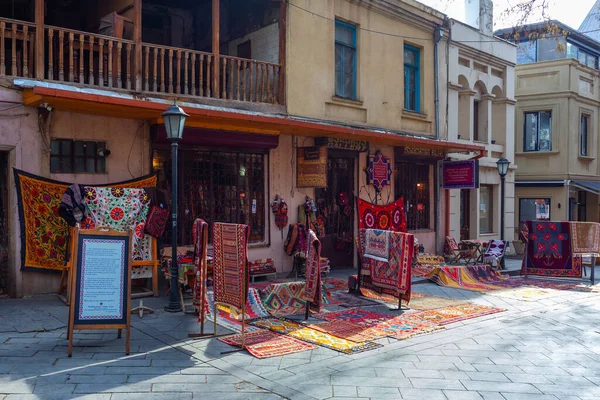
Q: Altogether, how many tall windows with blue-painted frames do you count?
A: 2